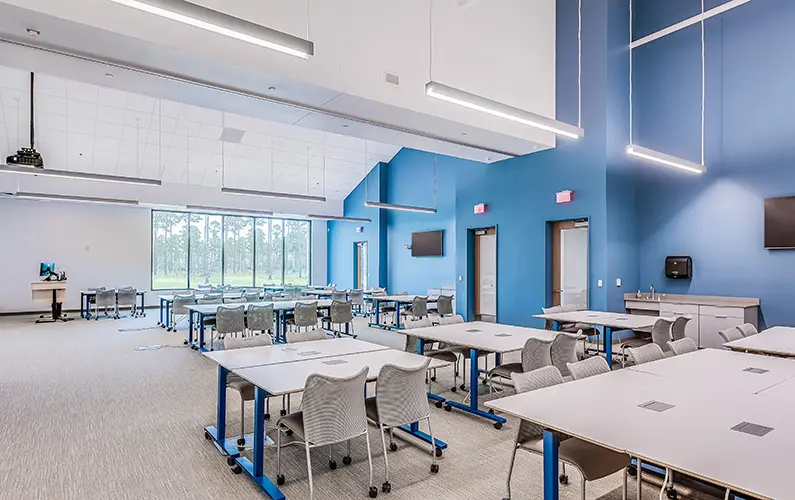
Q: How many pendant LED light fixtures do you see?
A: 9